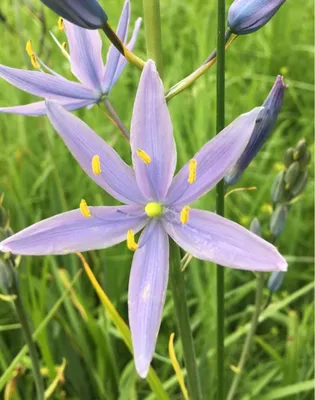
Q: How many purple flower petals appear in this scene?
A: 11